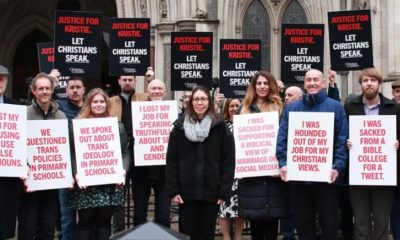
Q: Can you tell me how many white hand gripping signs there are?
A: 7